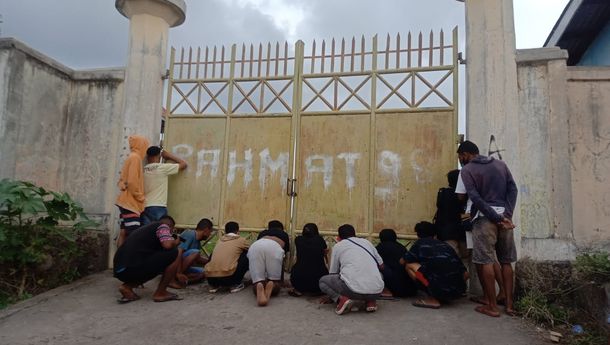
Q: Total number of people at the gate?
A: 13